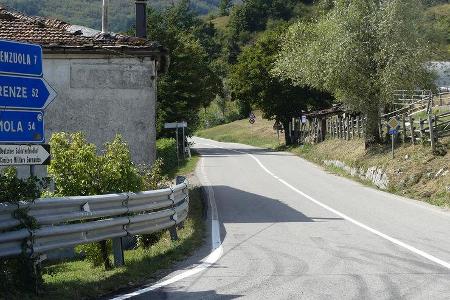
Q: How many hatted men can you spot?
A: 0